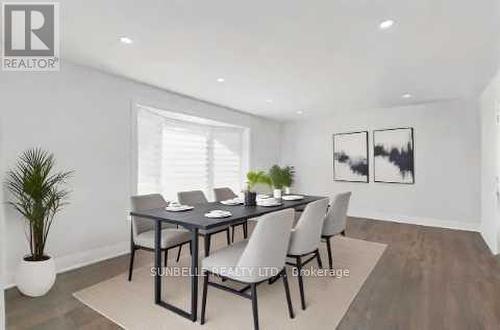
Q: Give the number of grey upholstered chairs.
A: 6